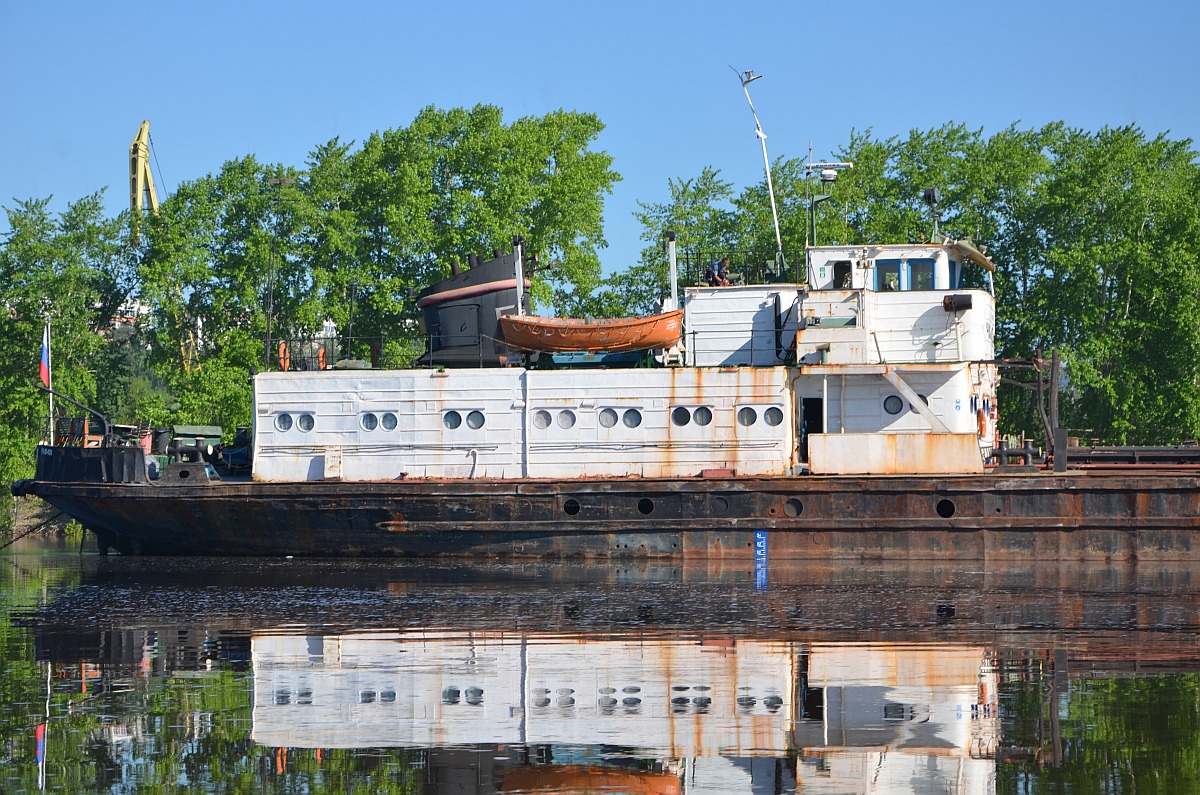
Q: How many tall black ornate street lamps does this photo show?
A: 0